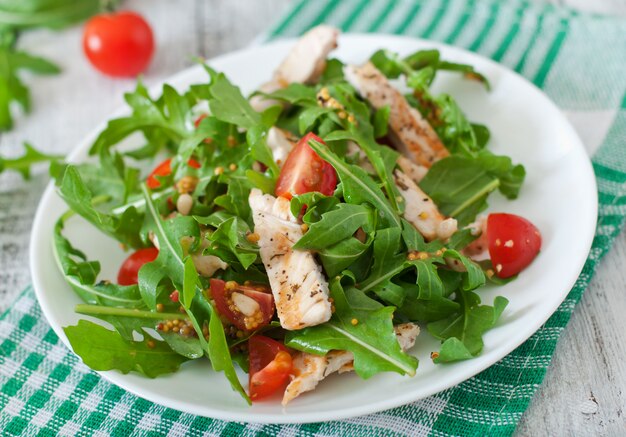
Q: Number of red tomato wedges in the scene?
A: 6